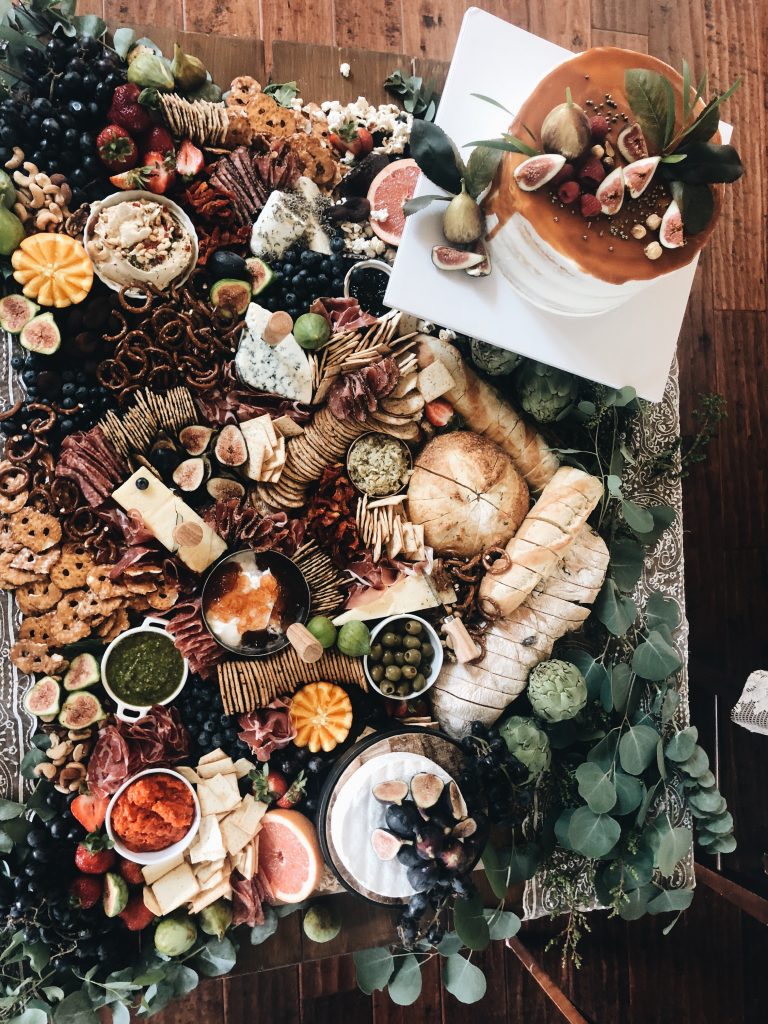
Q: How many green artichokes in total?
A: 4